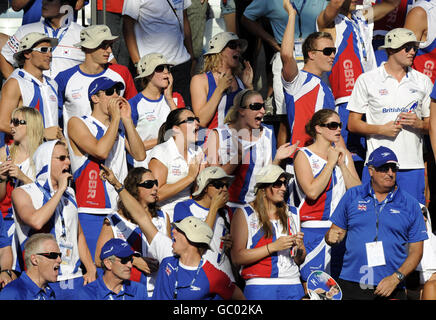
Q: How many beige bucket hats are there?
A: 8